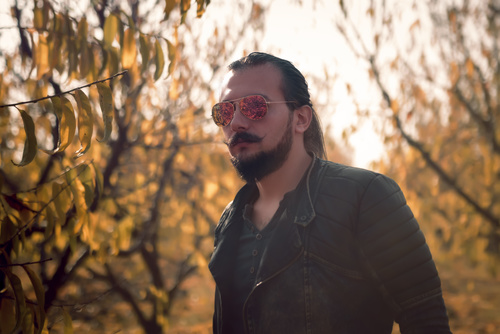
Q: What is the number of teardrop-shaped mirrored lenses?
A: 2